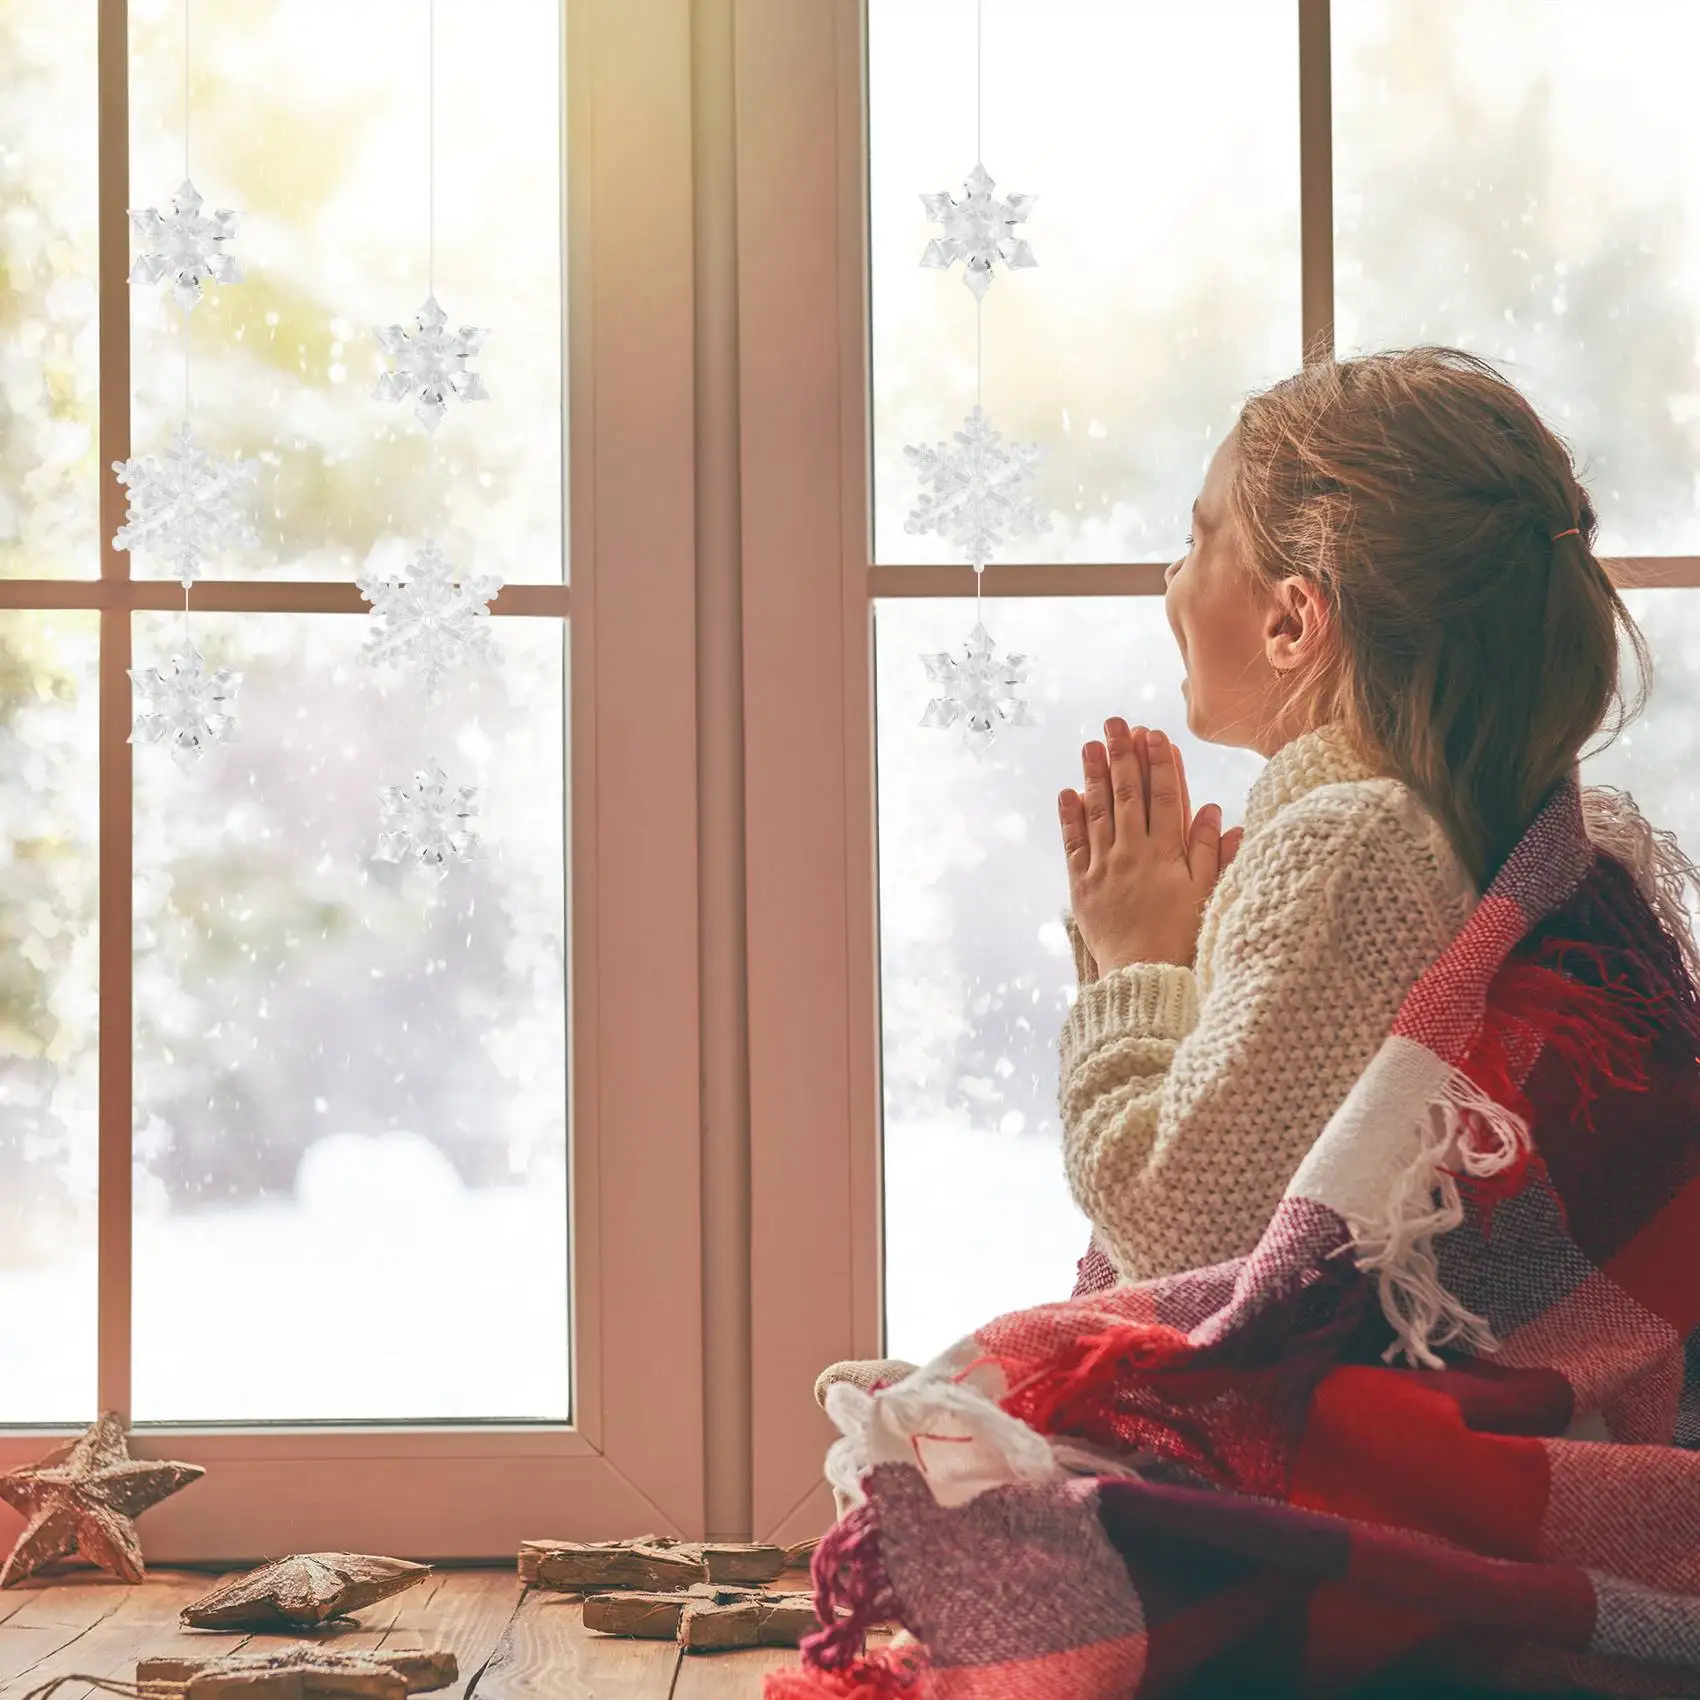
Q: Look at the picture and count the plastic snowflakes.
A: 9